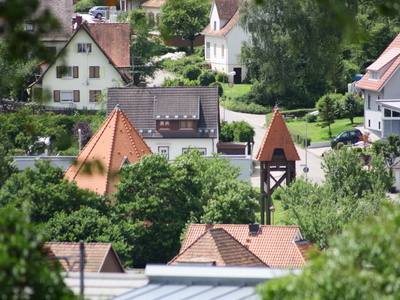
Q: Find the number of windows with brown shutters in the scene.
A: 4